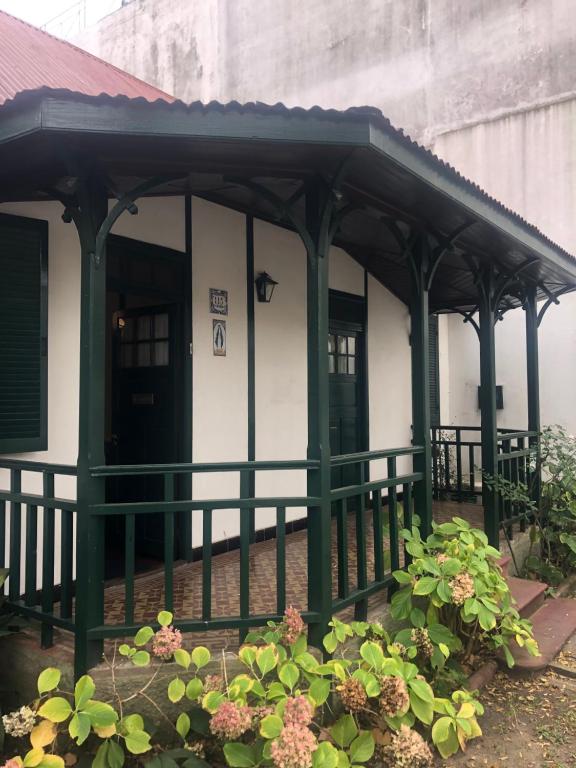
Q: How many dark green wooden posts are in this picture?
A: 5